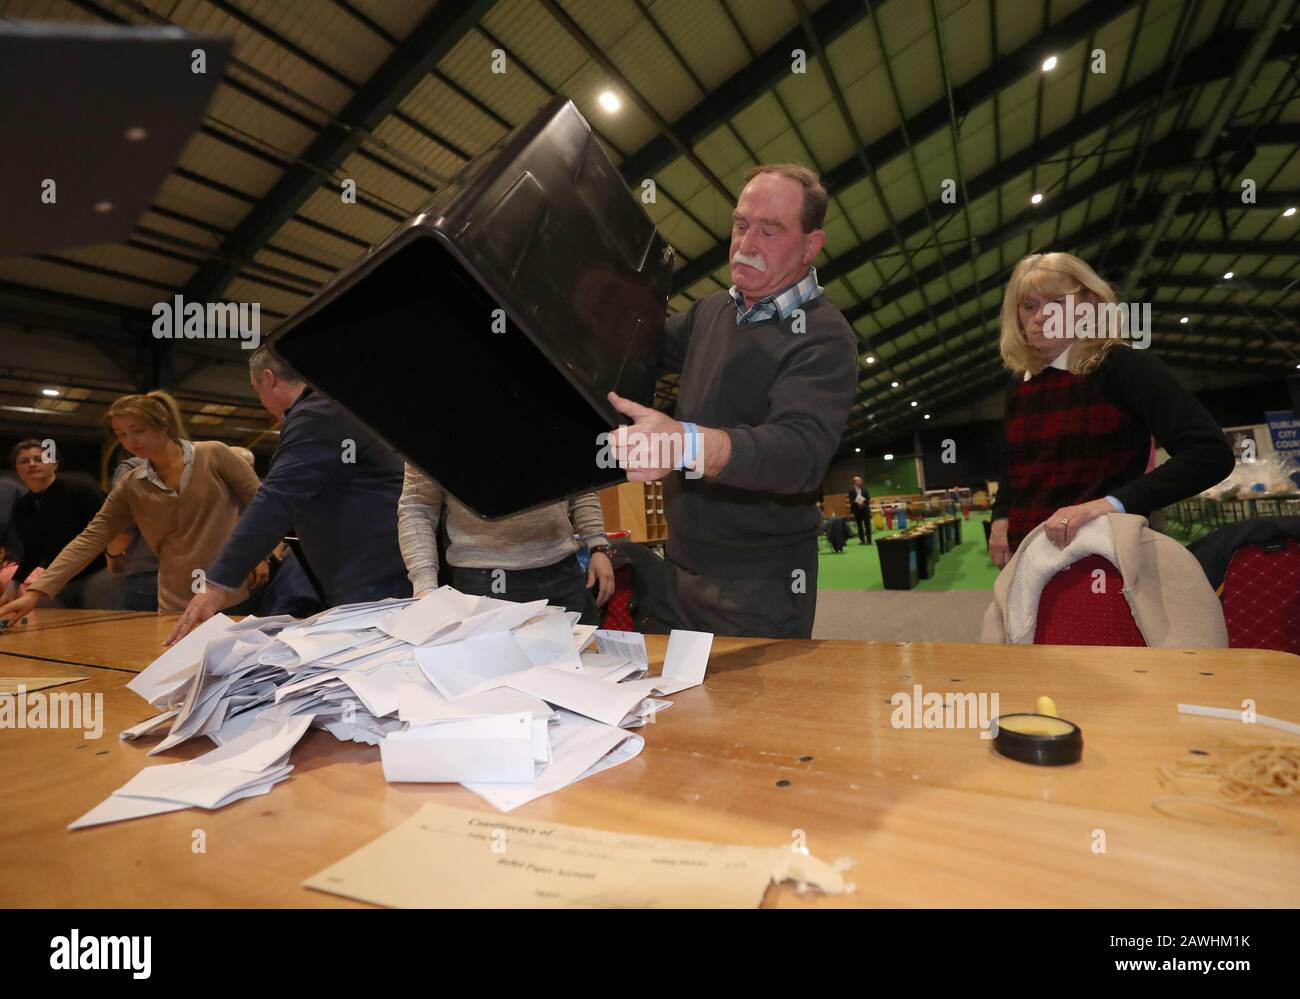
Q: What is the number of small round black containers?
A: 1